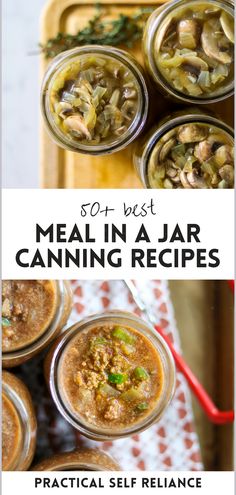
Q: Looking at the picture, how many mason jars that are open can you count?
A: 7